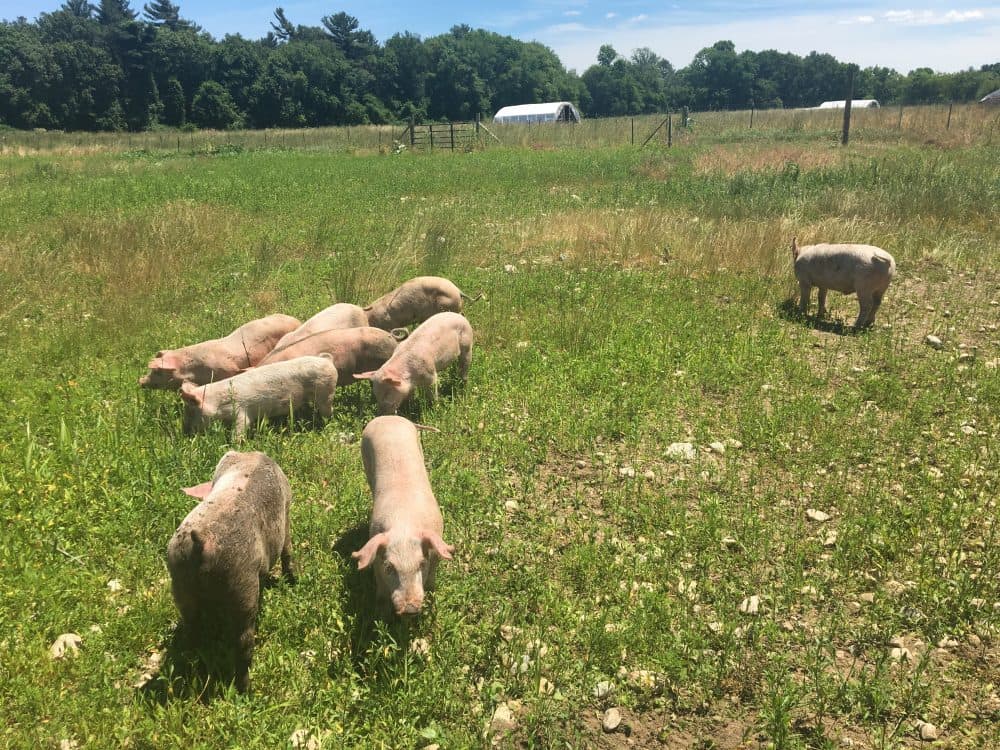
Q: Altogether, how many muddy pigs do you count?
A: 1